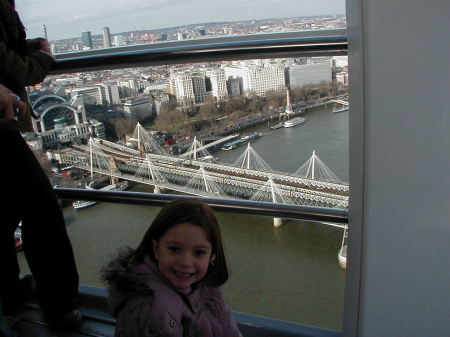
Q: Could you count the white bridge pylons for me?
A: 8